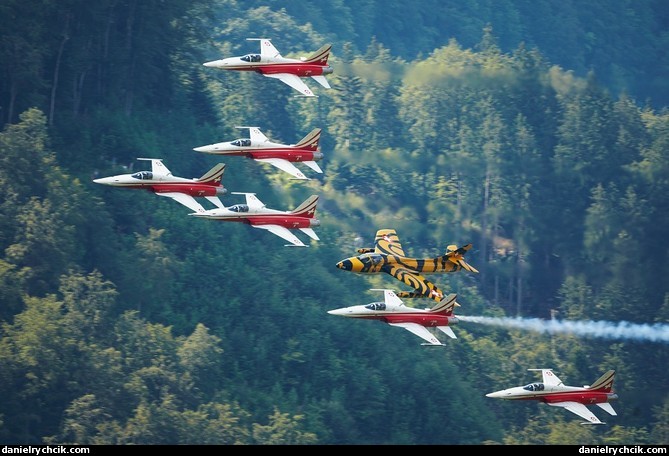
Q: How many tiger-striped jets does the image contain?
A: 1